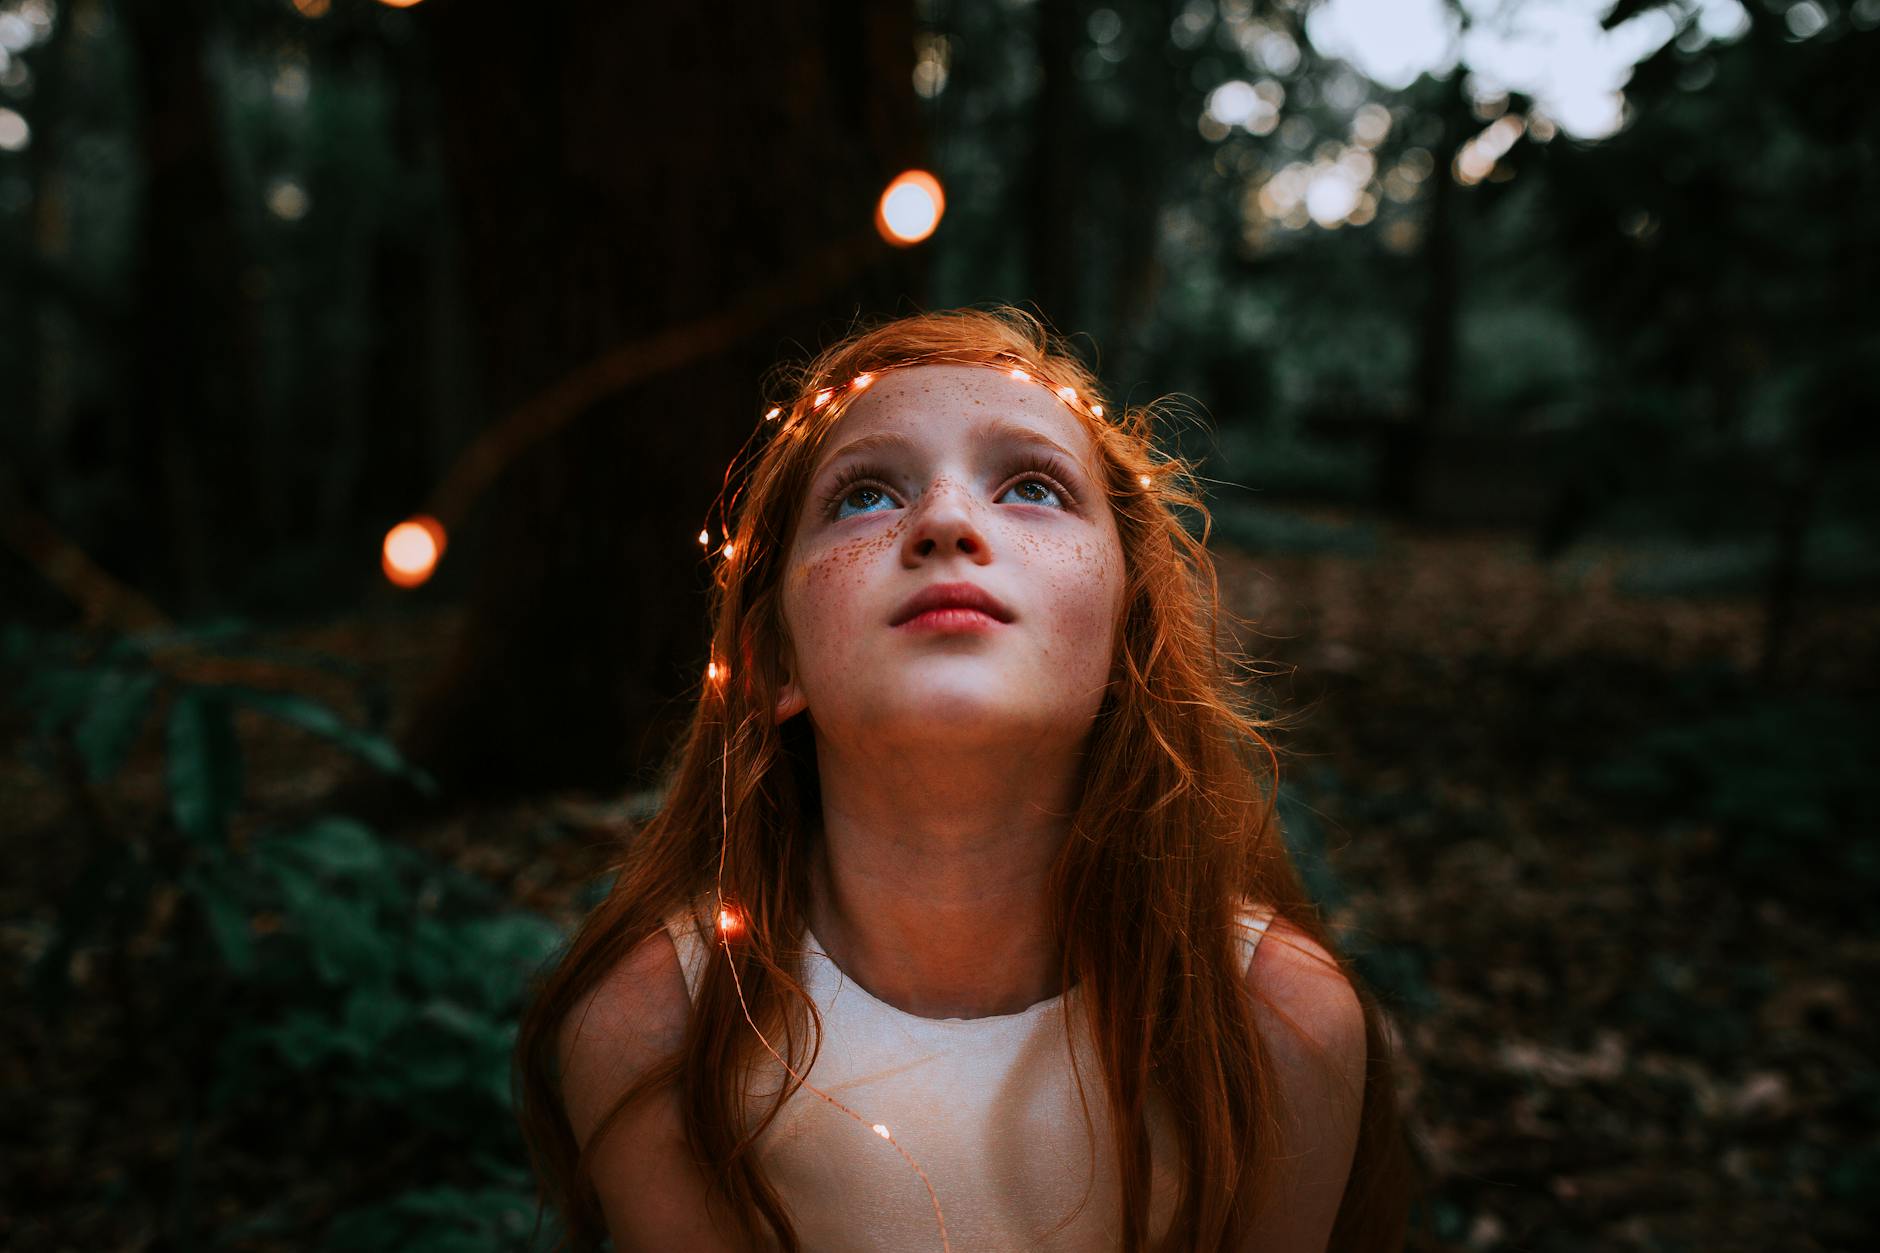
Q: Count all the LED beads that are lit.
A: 12